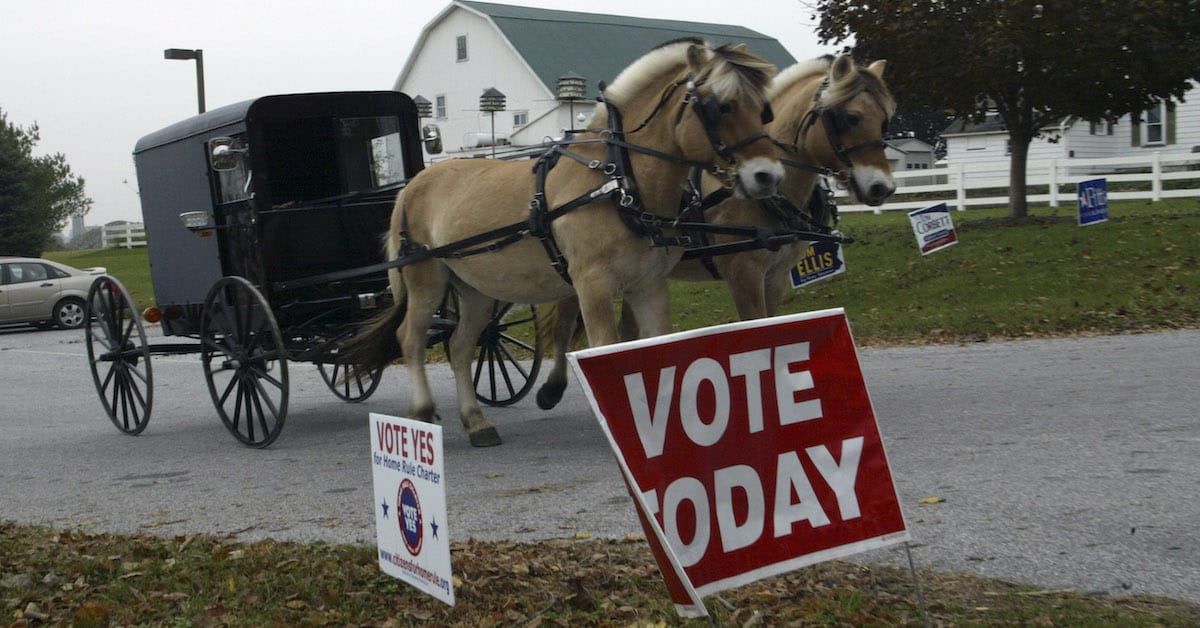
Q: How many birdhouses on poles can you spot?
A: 3